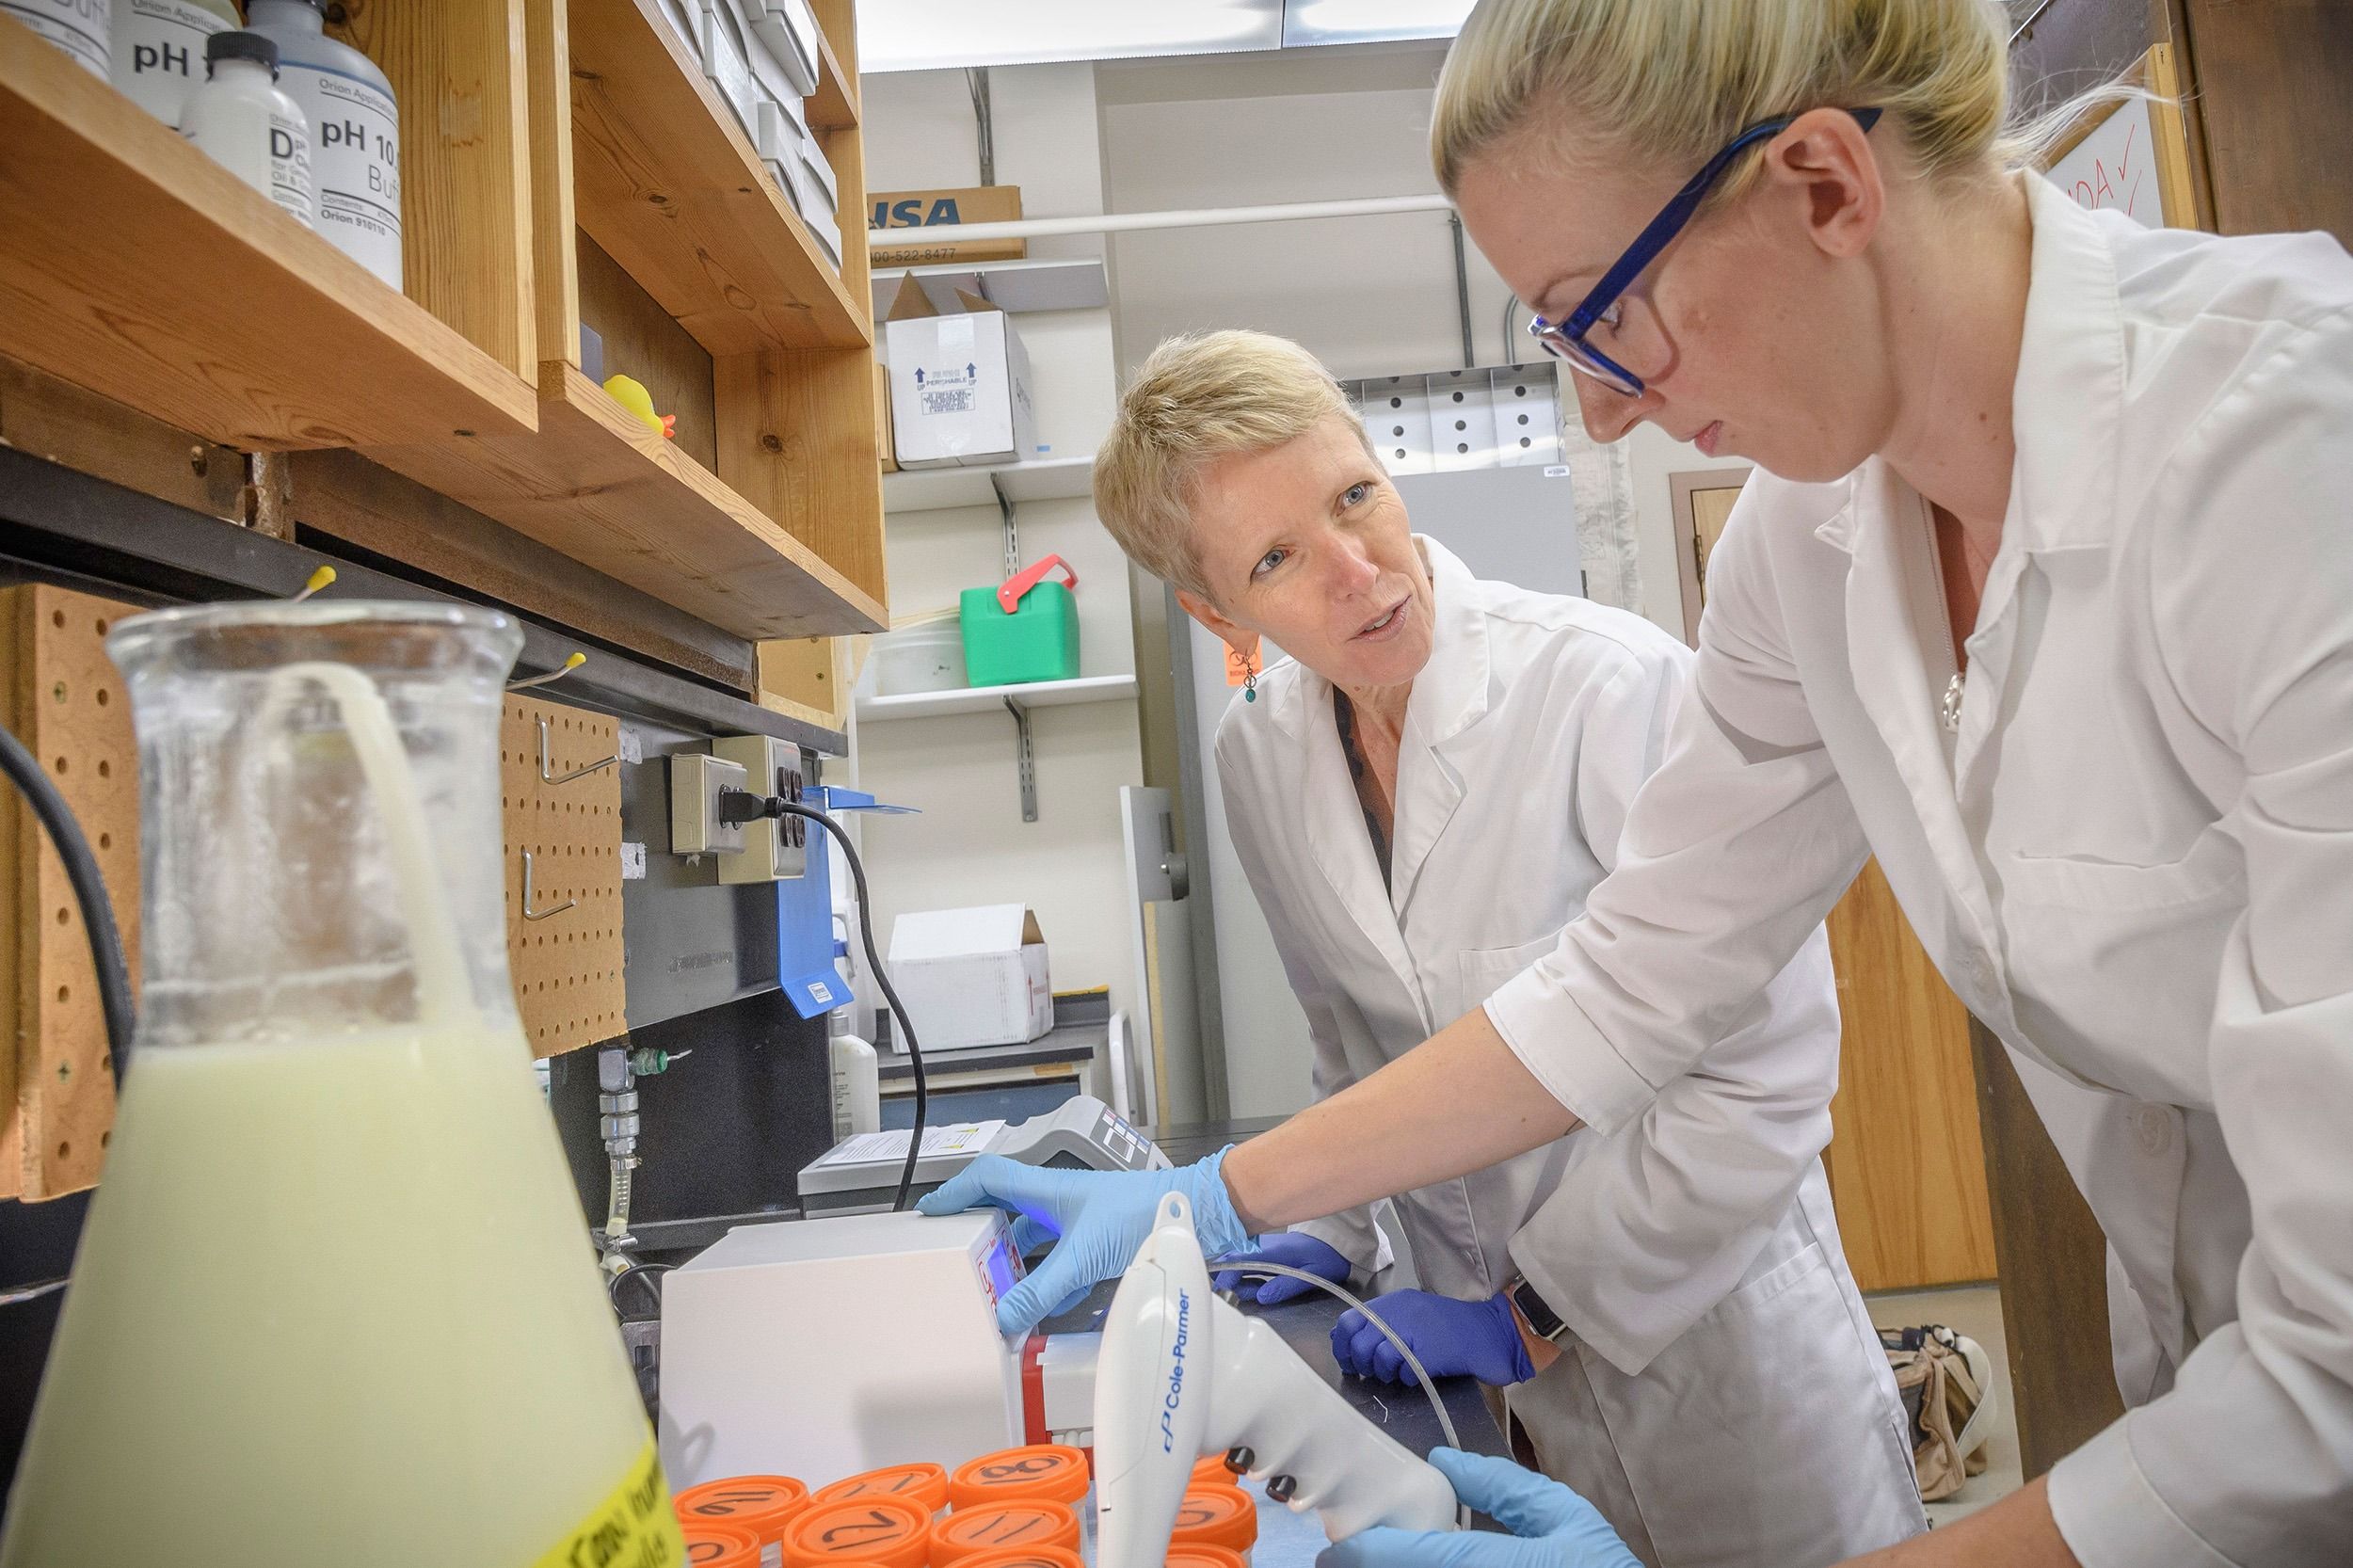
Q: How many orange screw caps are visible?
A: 11